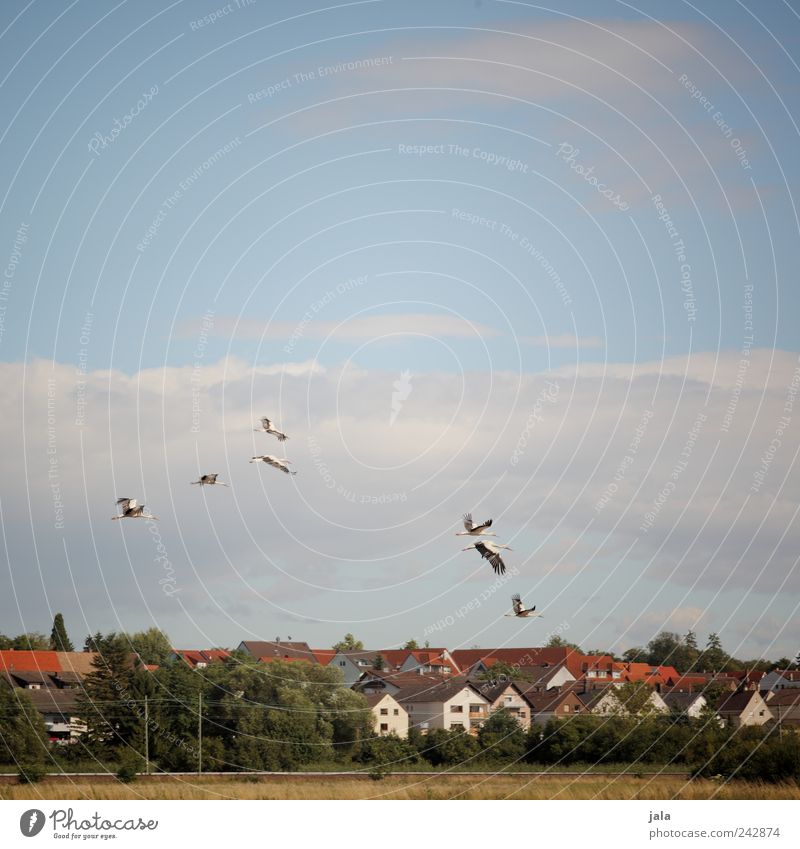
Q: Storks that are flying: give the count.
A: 7